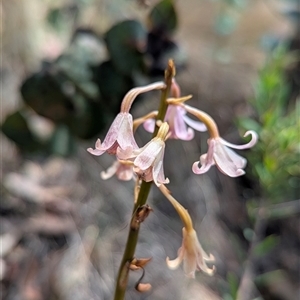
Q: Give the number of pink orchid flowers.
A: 6